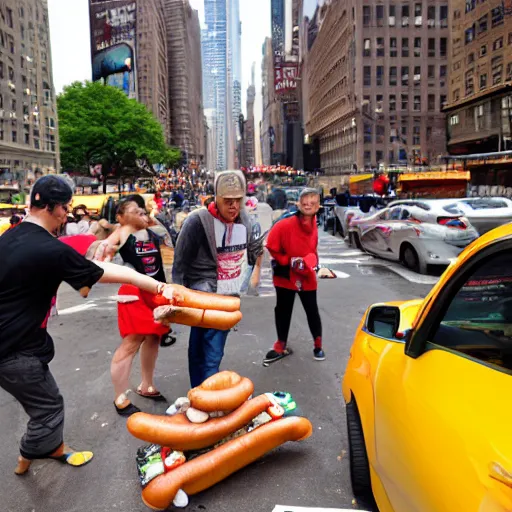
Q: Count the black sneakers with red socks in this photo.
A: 2